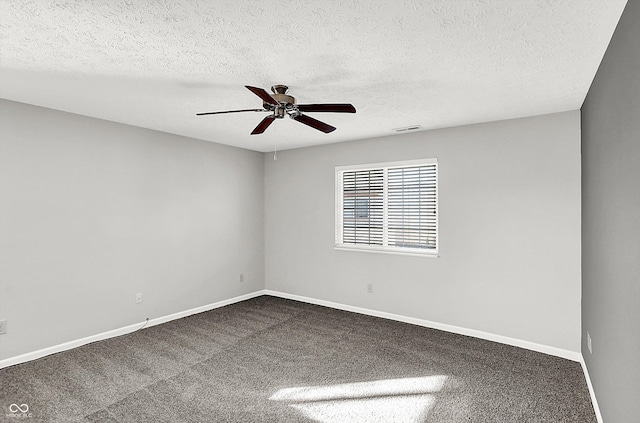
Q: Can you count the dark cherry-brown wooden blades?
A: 5